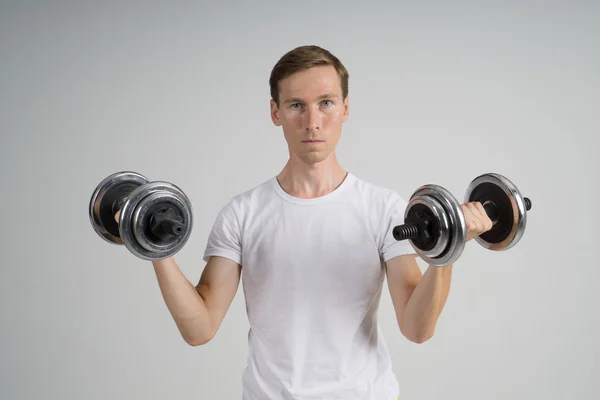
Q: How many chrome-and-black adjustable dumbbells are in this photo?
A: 2